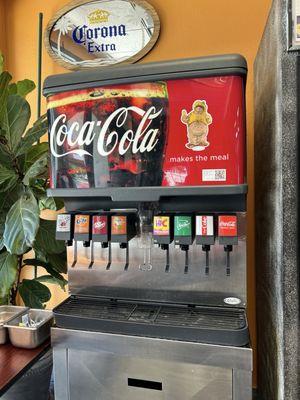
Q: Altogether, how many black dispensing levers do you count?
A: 8